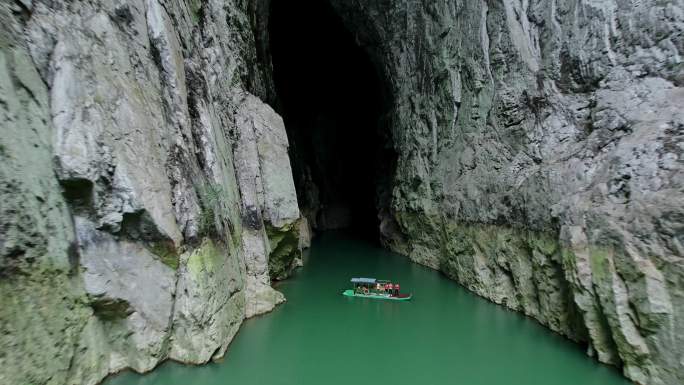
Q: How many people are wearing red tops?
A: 3